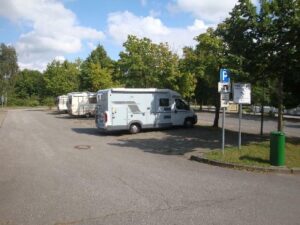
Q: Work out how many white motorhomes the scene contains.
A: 3